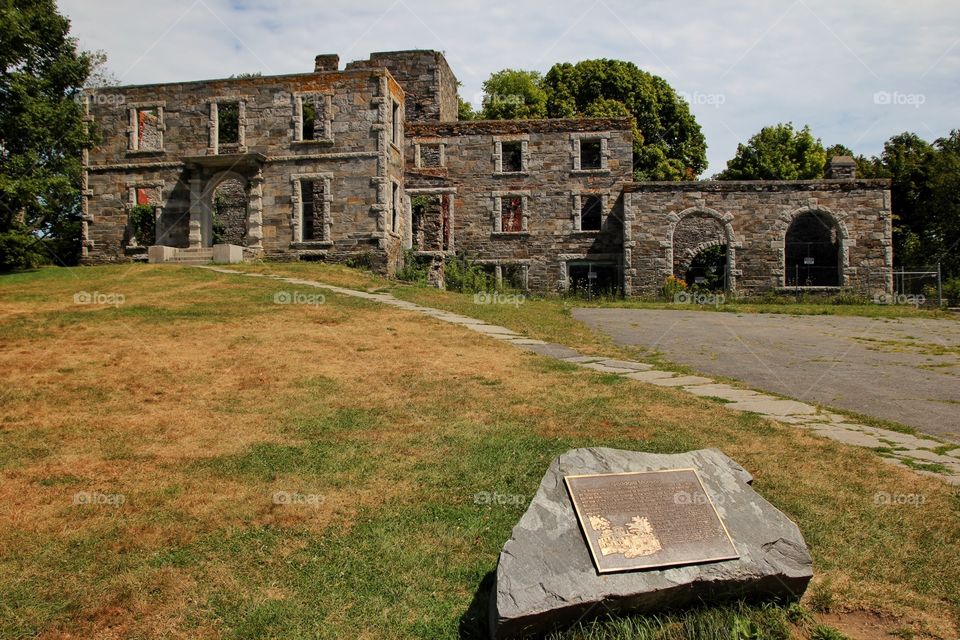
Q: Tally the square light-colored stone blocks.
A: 2